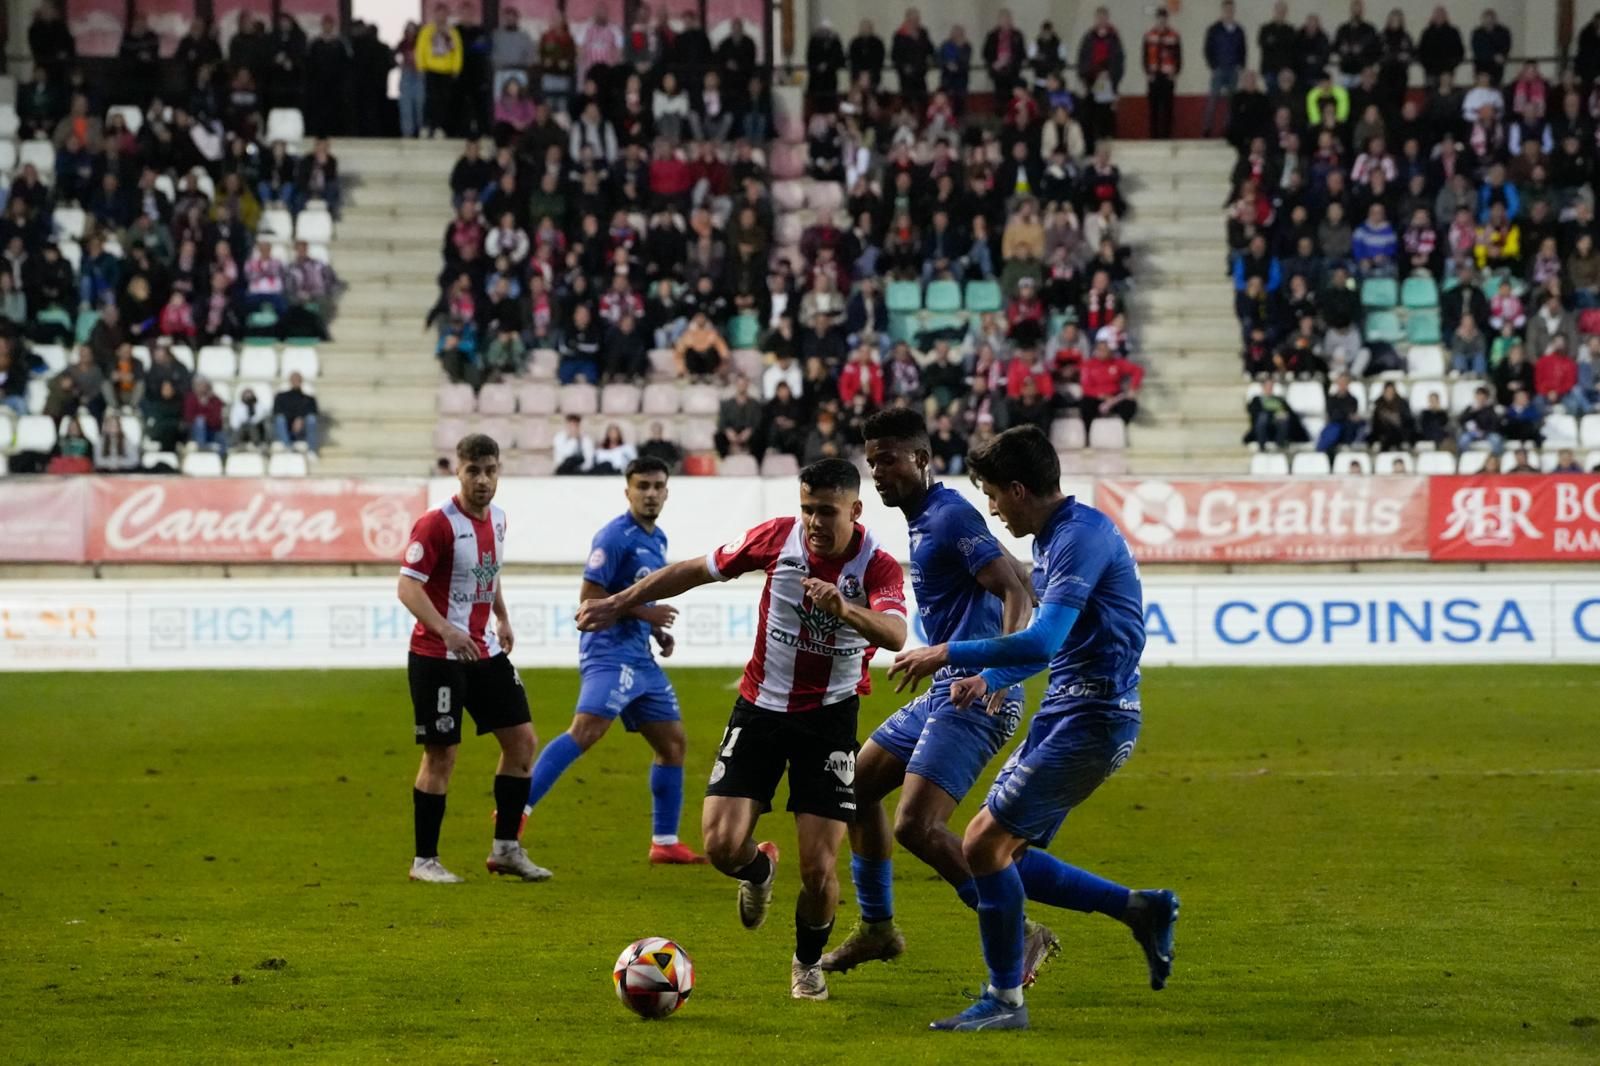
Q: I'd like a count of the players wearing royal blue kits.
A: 3